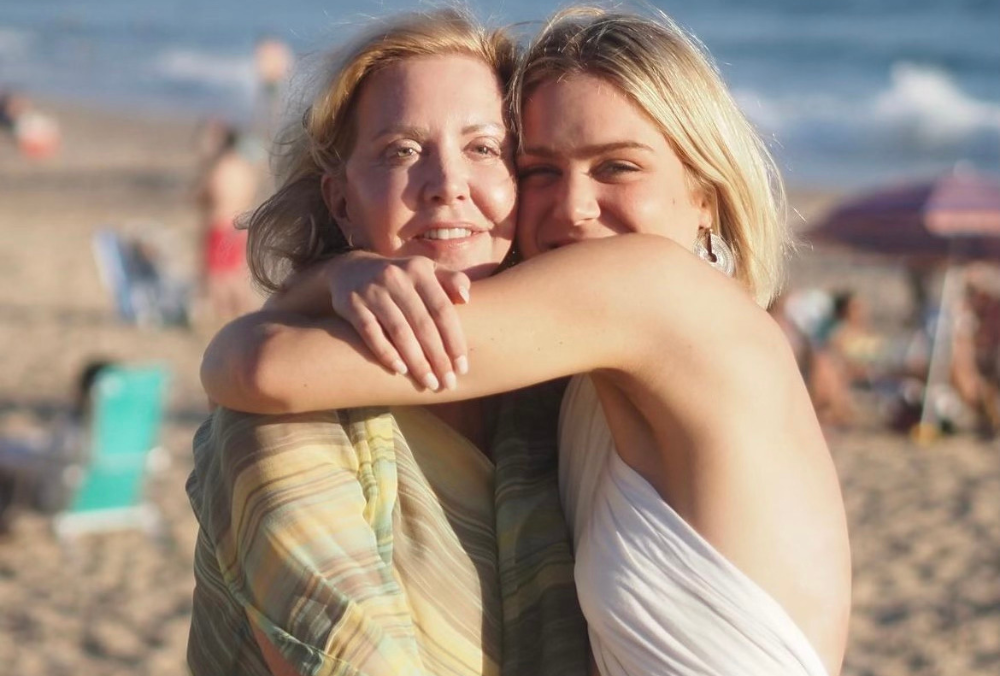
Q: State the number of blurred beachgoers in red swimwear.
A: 1